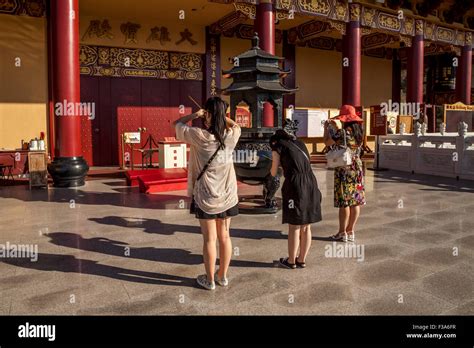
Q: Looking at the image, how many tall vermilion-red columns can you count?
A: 5